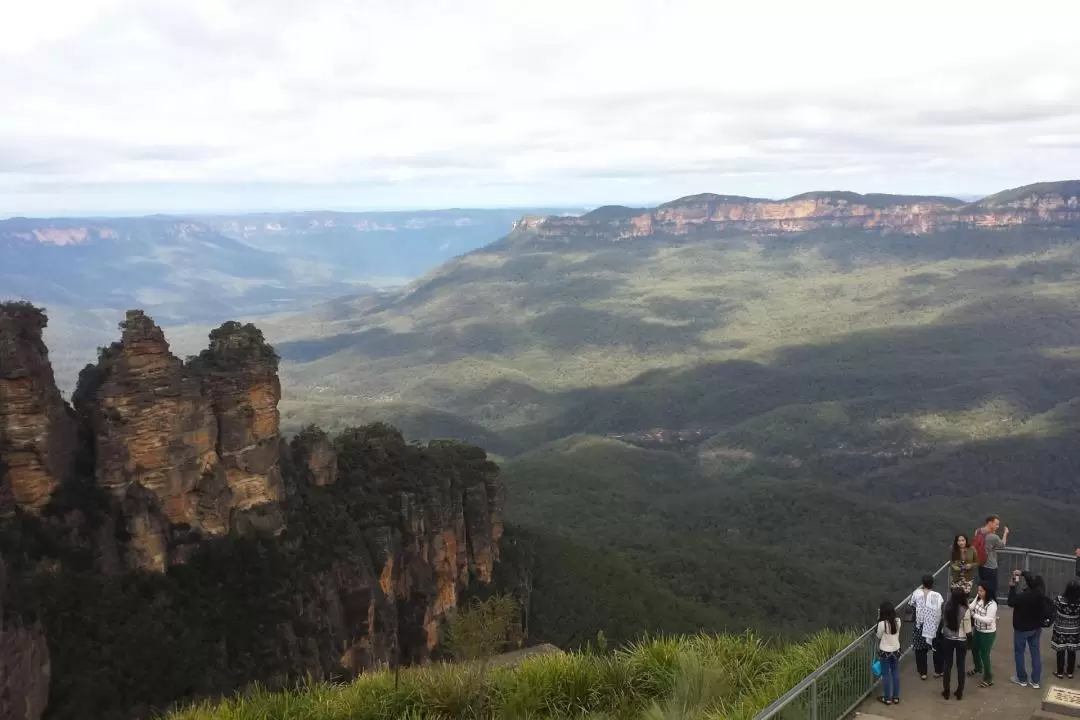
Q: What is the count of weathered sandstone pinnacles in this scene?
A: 3